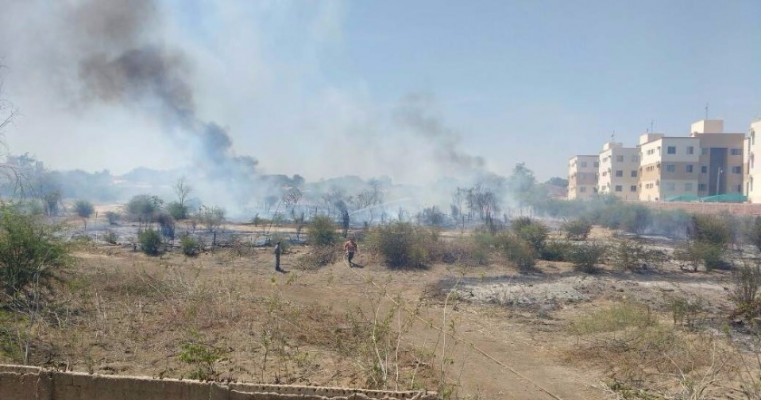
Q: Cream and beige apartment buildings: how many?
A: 4